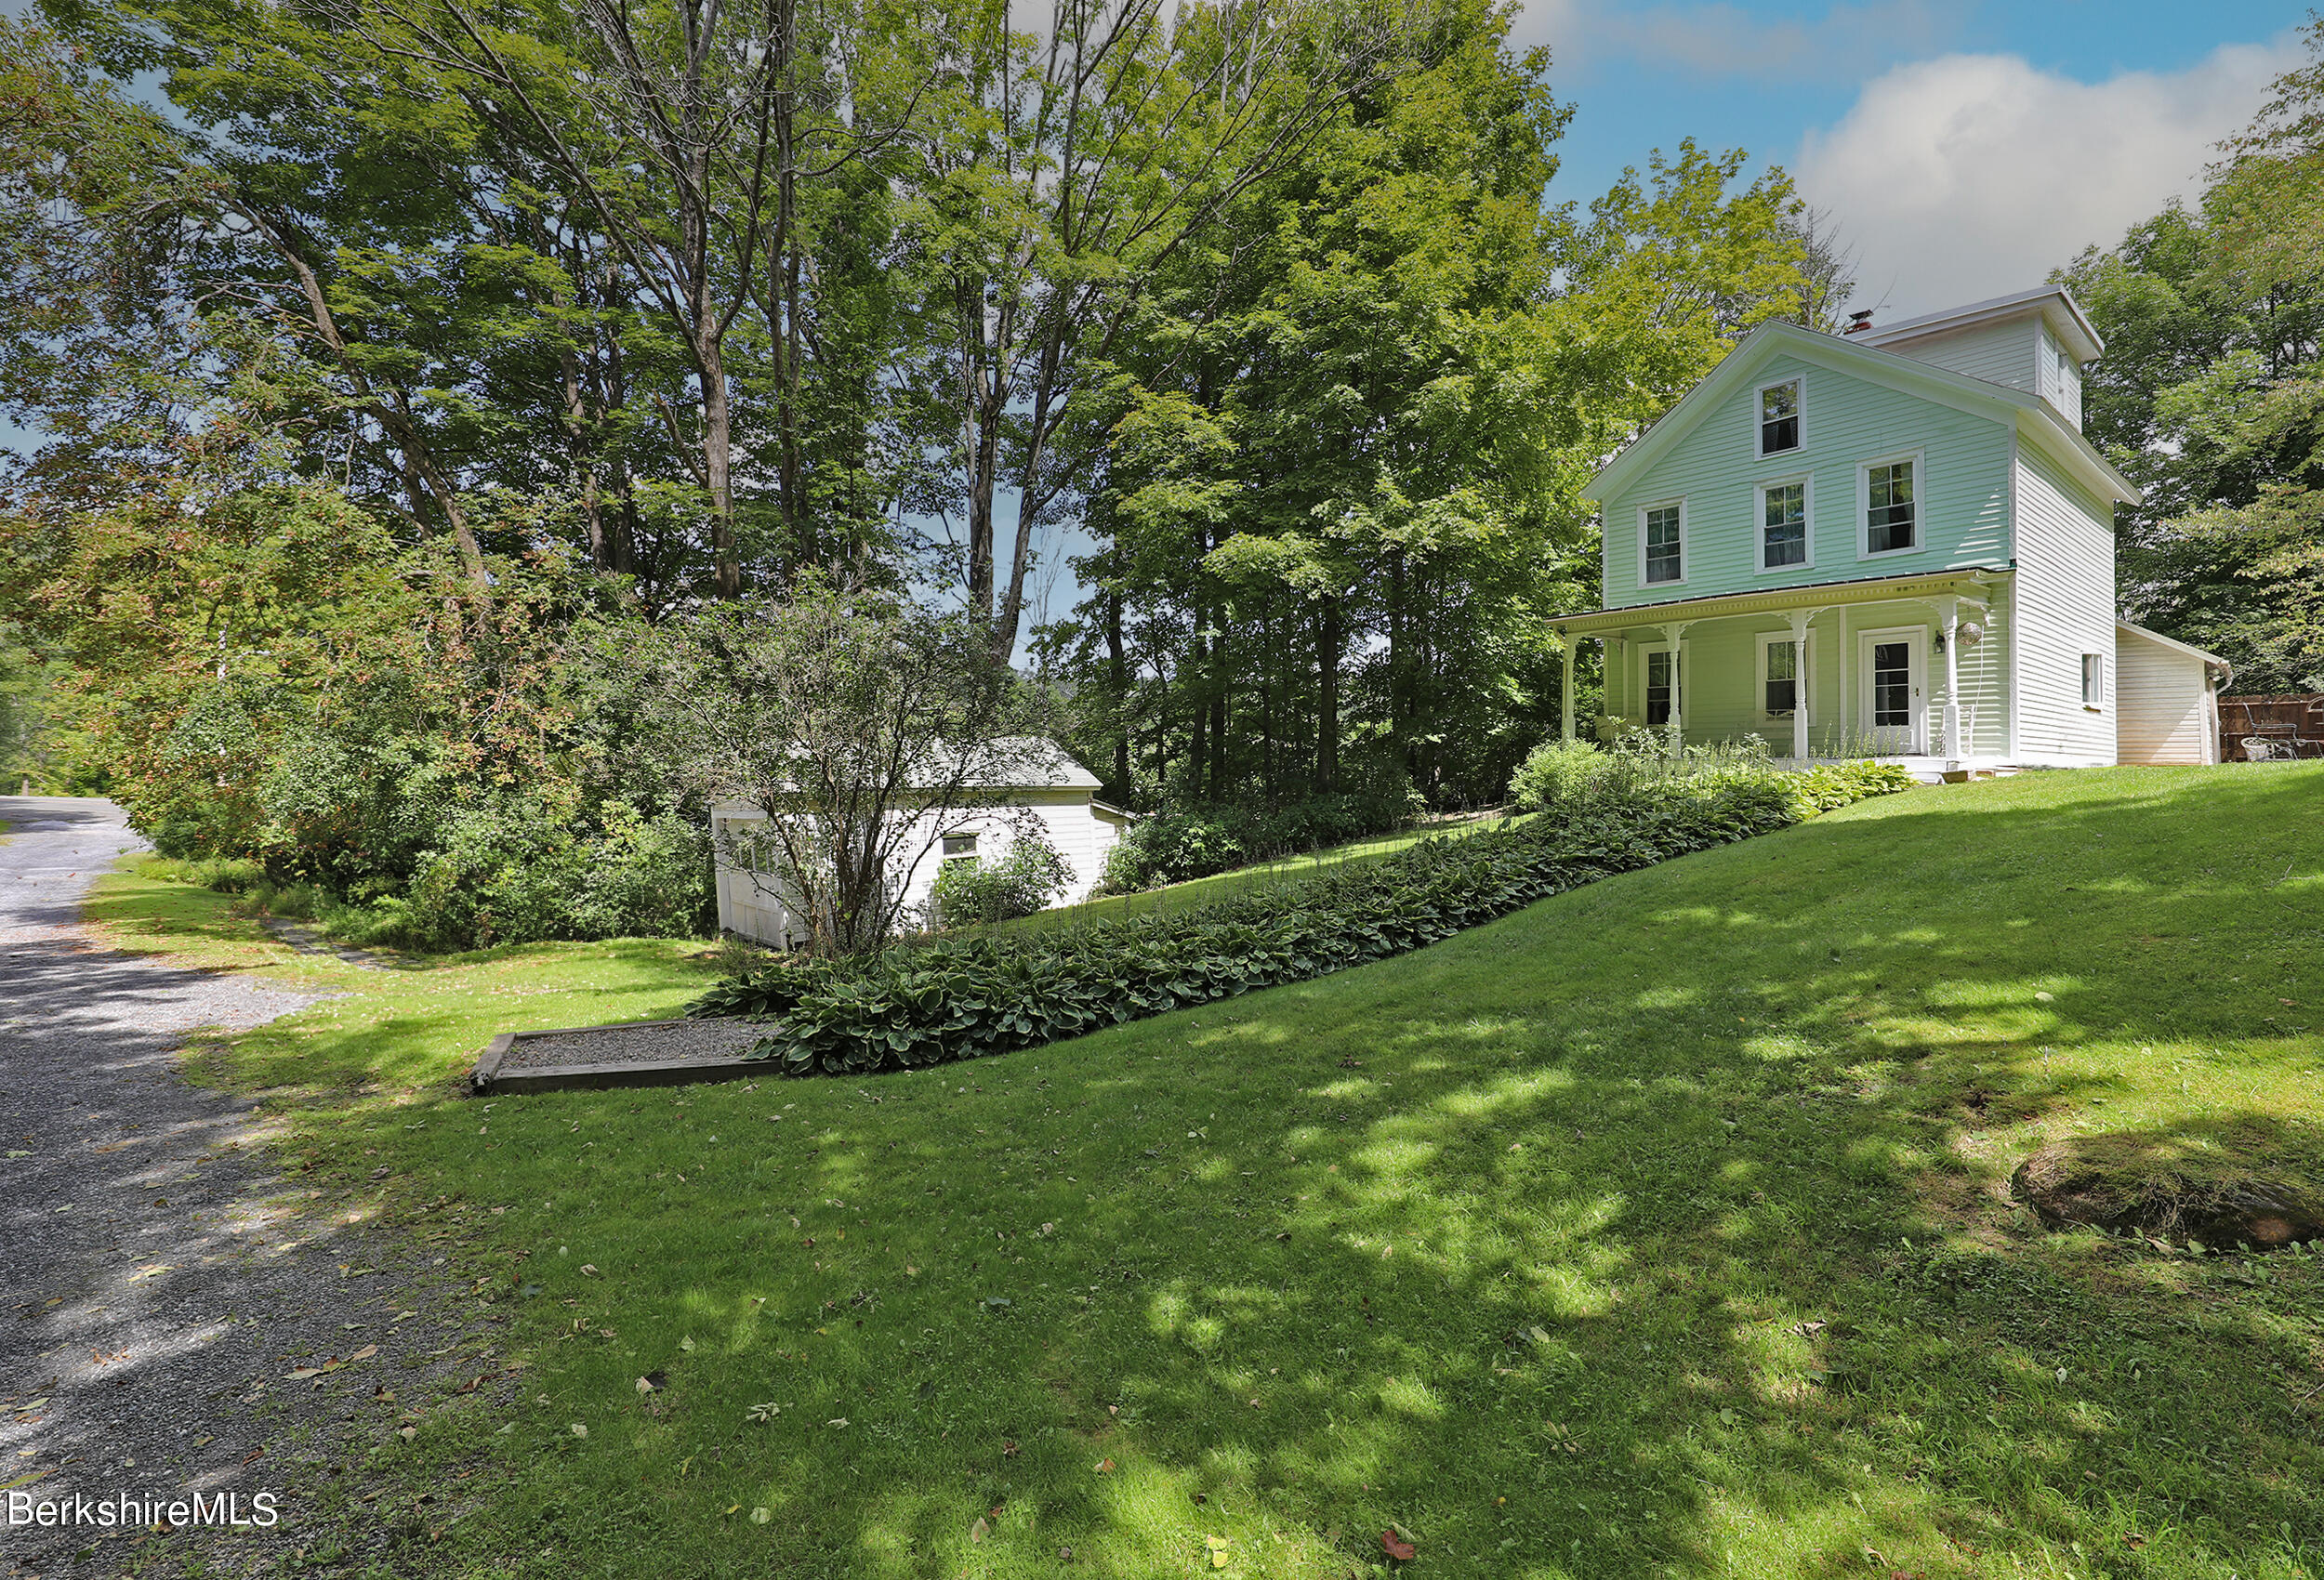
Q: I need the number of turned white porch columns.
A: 4